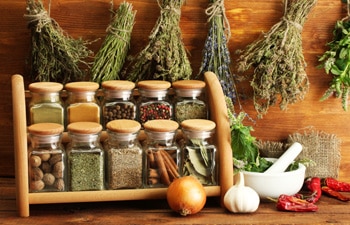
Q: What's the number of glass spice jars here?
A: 10